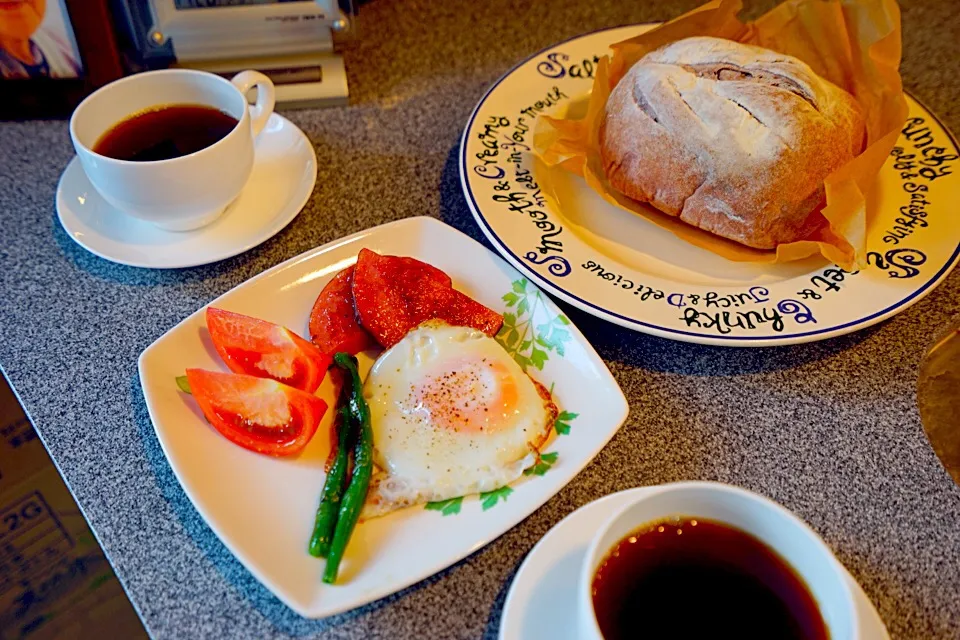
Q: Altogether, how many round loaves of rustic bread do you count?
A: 1